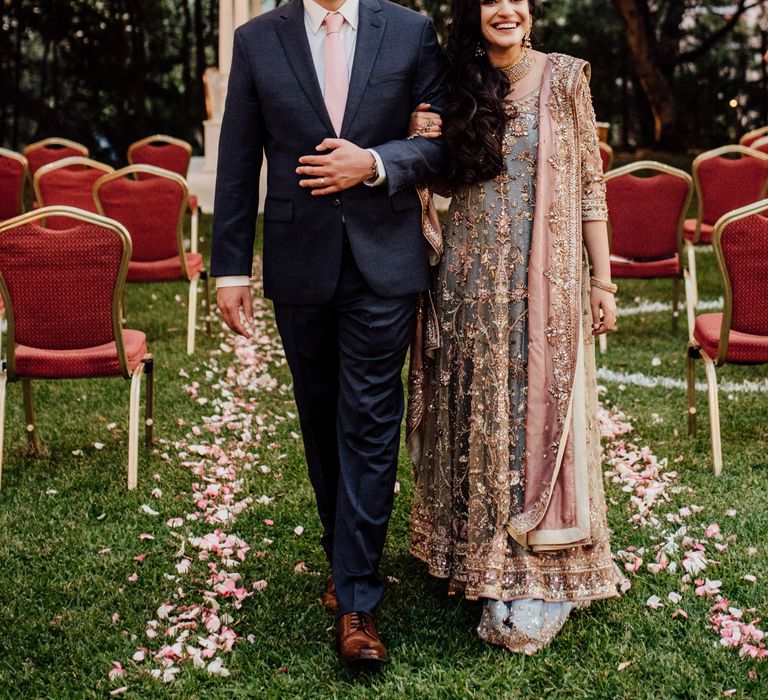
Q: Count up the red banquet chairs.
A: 12